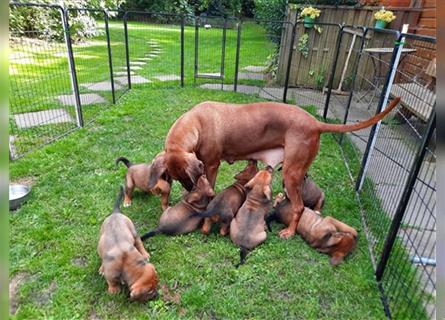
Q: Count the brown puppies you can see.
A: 7